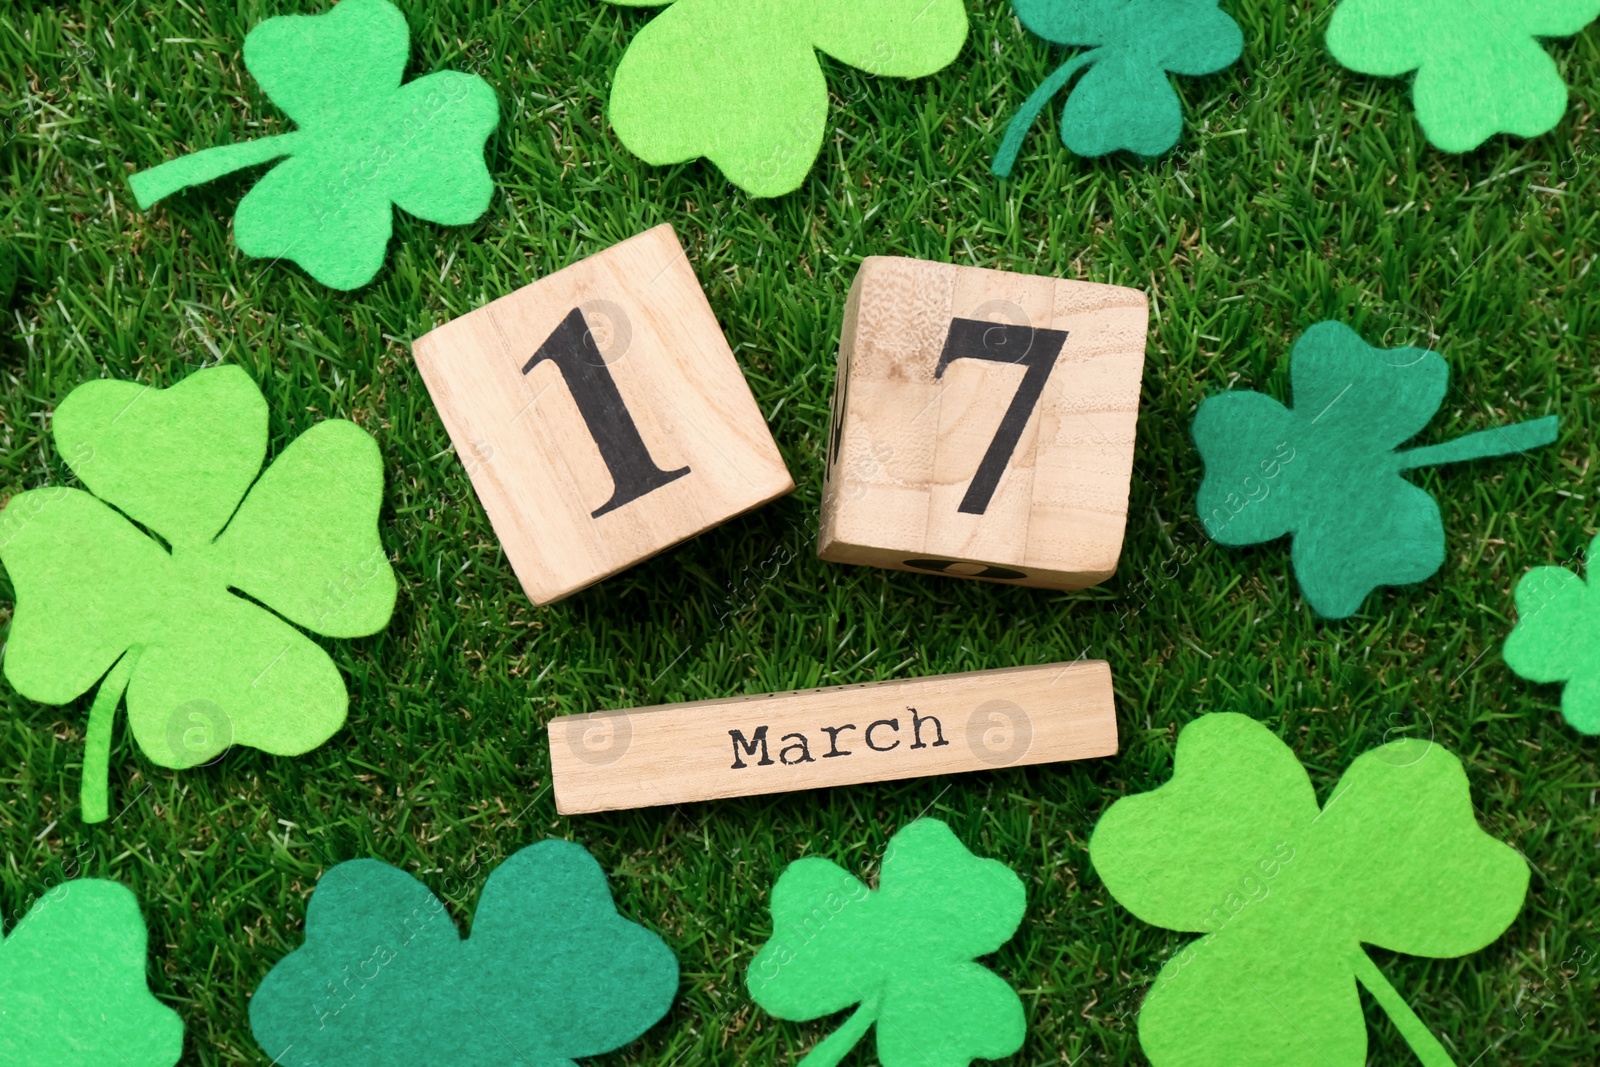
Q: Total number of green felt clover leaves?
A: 11